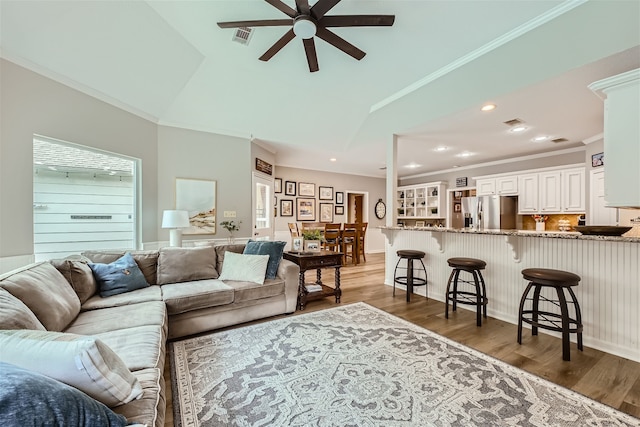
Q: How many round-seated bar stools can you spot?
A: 3